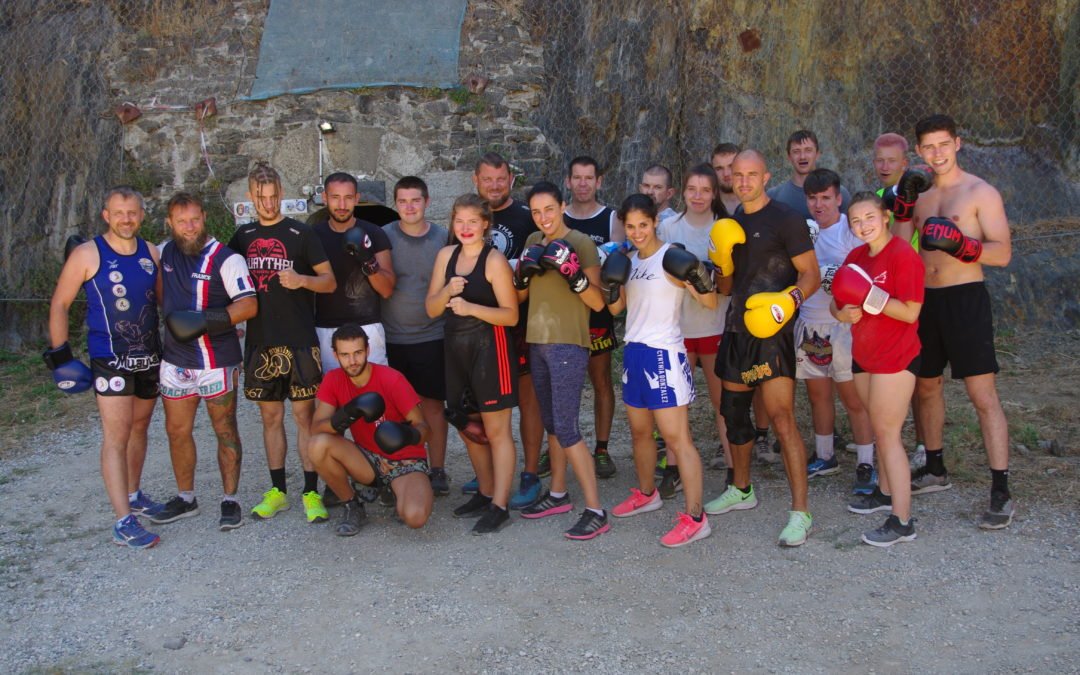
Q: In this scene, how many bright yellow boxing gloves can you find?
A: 2